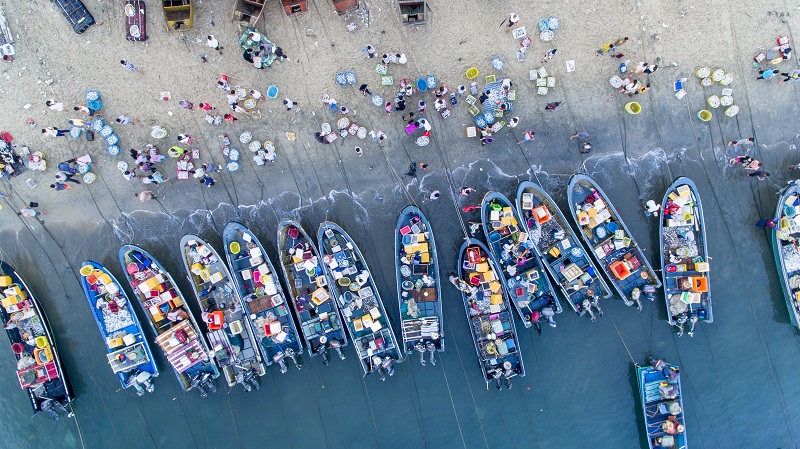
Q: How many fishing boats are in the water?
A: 15